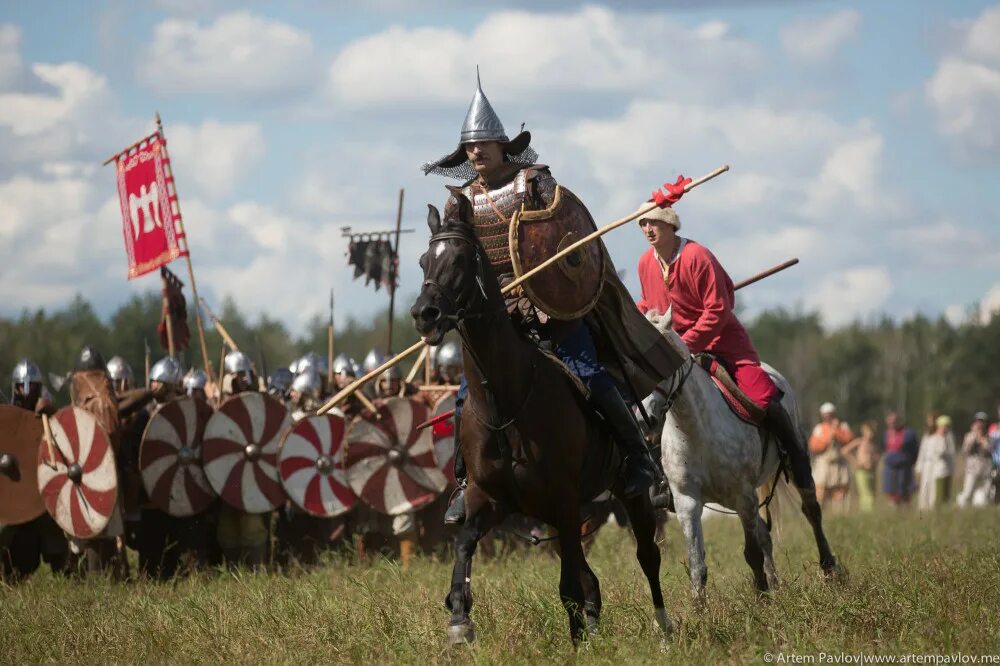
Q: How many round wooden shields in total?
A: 8